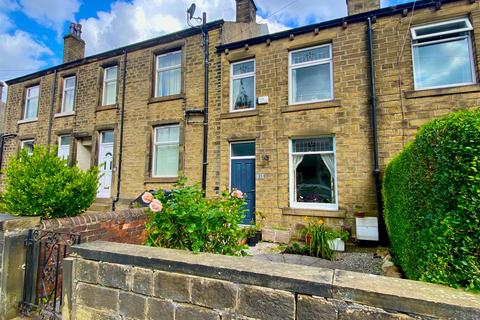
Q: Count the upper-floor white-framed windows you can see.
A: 7